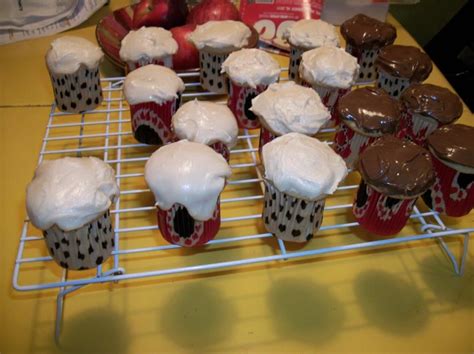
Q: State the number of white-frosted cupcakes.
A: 12